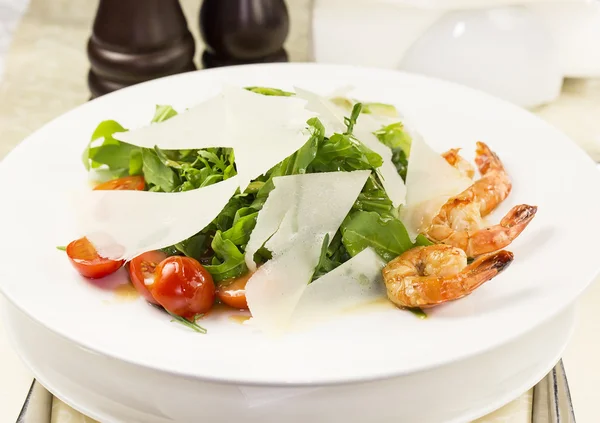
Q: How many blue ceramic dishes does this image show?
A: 0